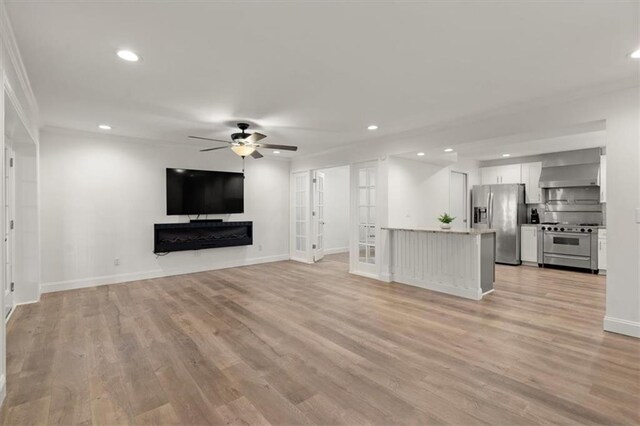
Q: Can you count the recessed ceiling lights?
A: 8